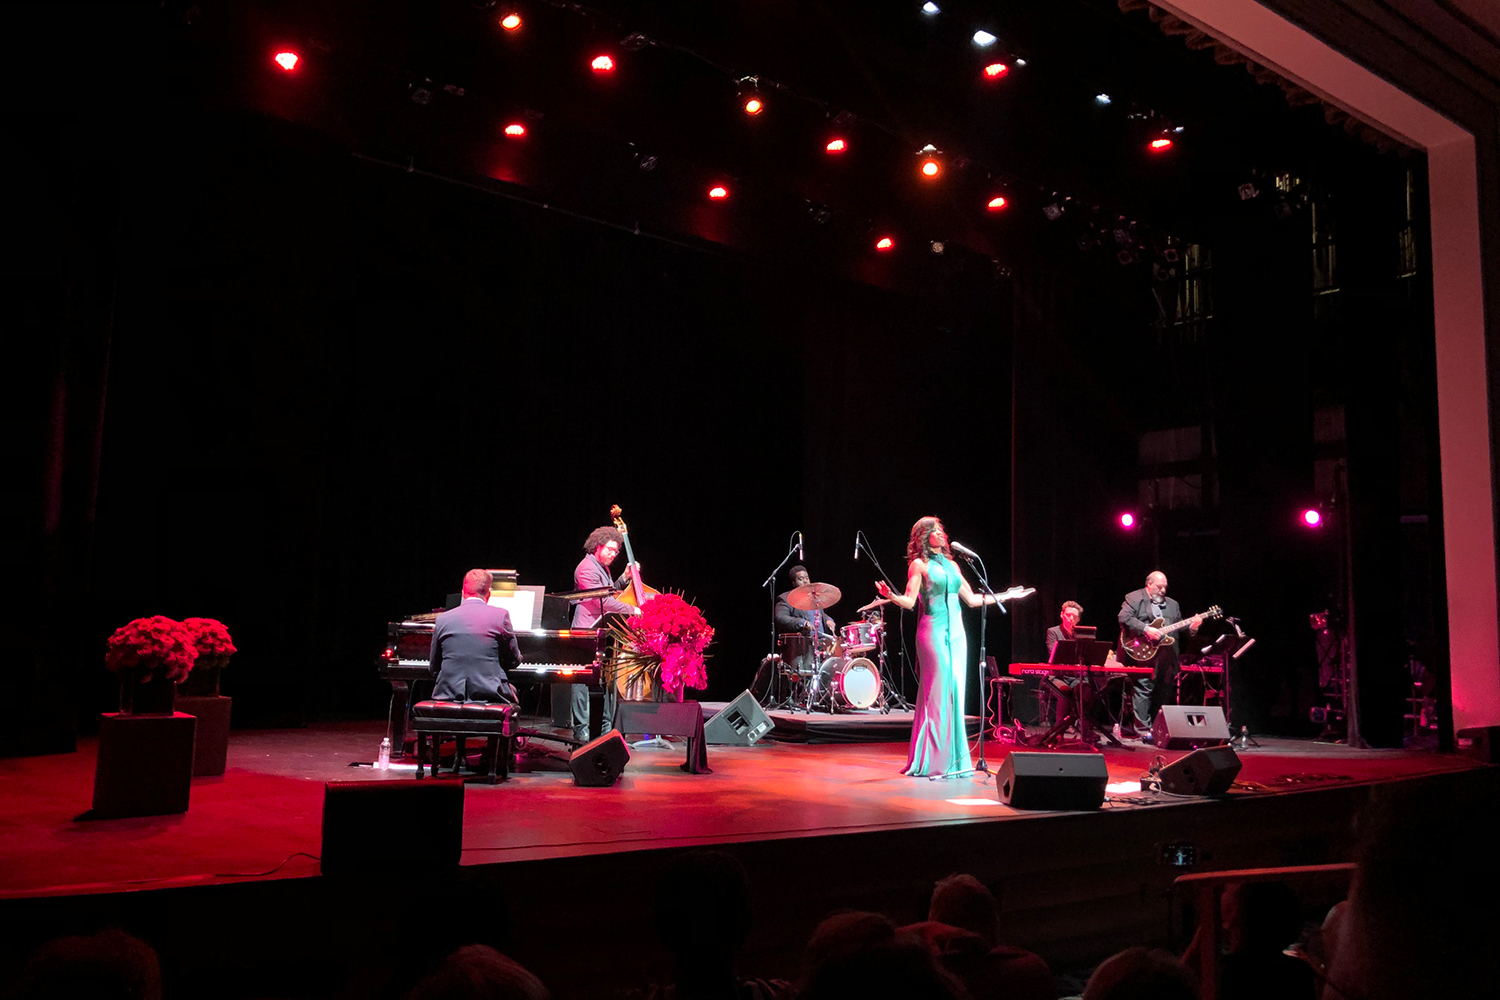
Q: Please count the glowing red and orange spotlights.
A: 12